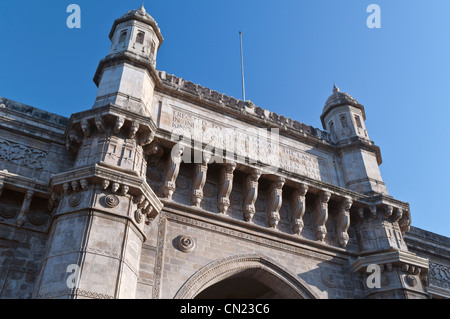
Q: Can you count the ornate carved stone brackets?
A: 8